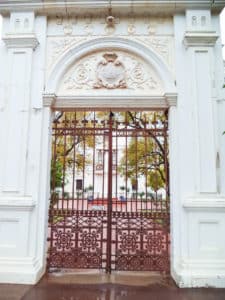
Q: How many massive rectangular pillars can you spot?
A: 2